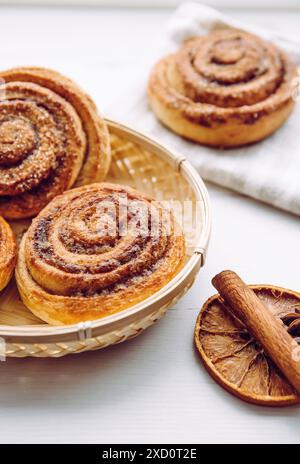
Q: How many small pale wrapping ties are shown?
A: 3